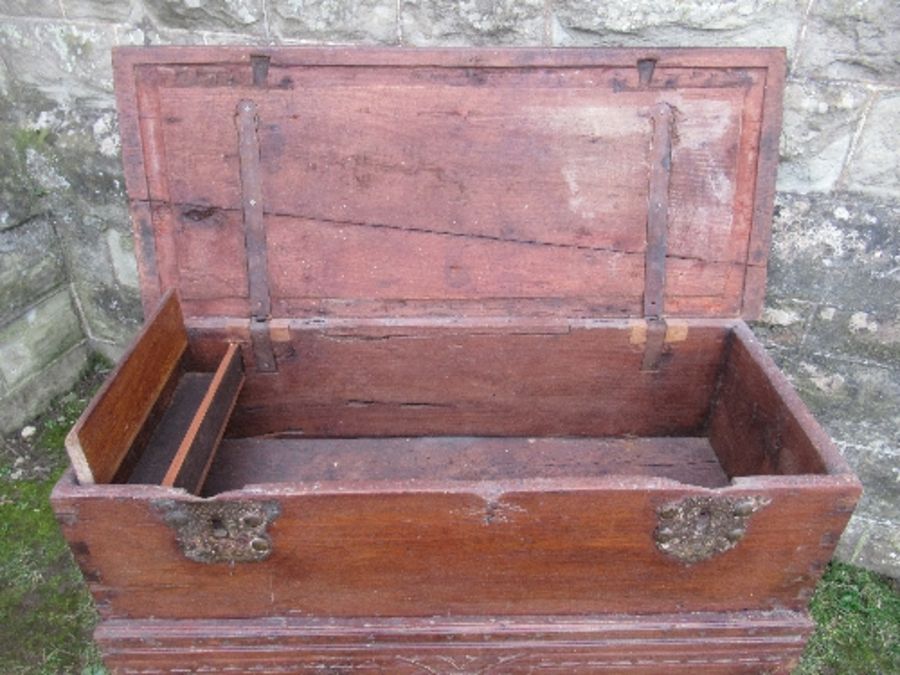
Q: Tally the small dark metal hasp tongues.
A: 2